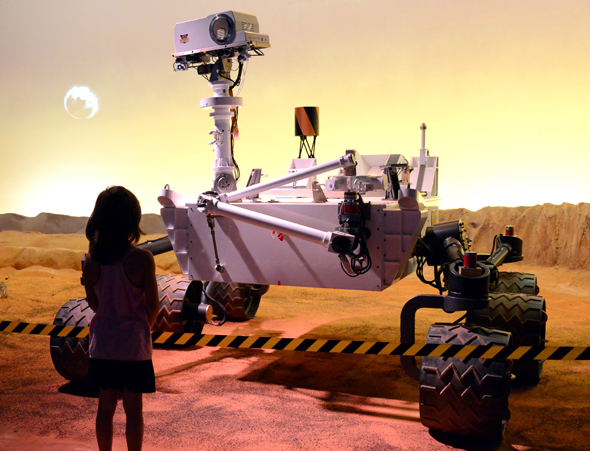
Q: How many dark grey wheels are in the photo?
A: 6